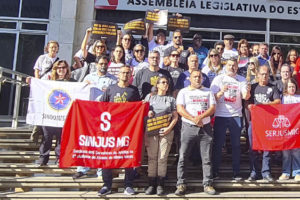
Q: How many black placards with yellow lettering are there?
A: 5